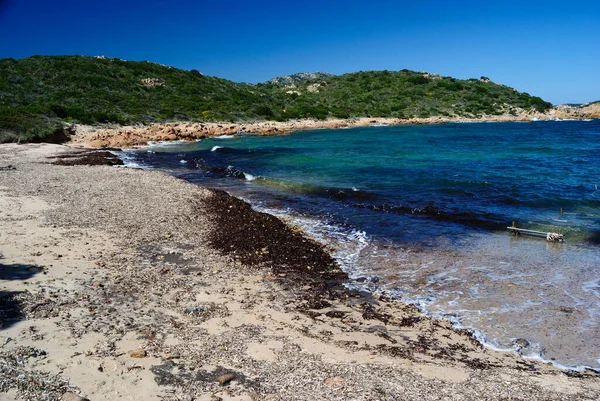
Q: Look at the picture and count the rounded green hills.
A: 2